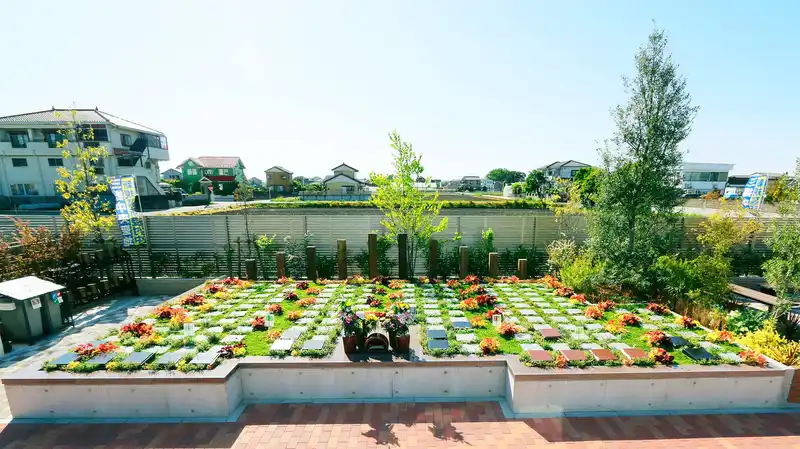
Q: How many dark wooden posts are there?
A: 10